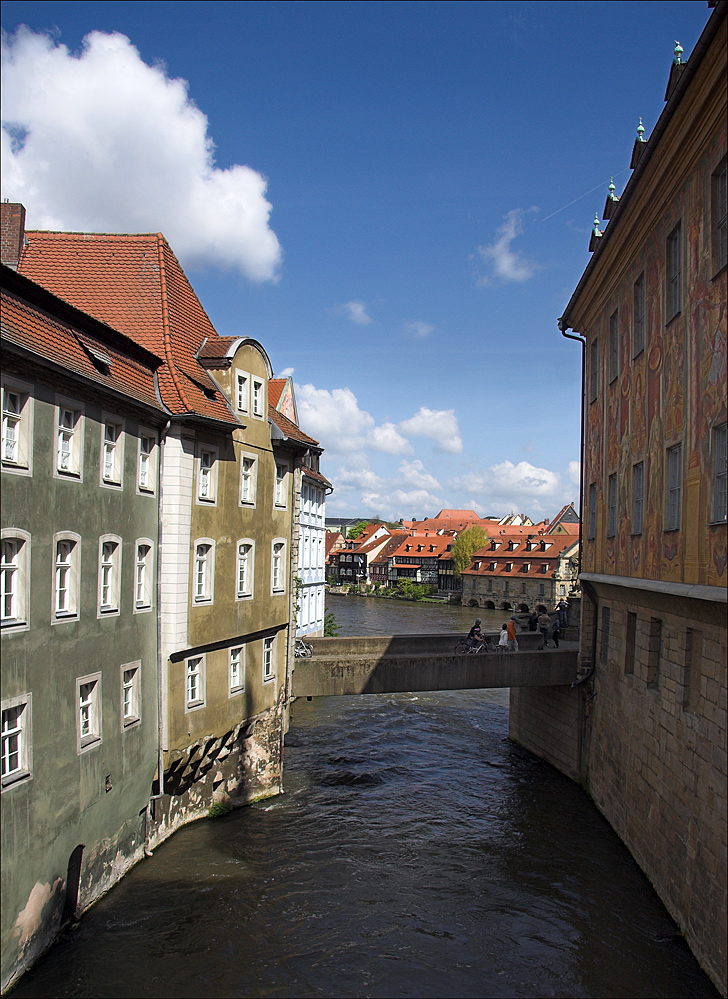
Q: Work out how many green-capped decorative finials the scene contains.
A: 4